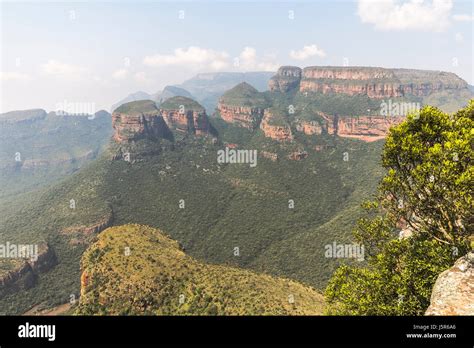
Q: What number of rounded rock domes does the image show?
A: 3